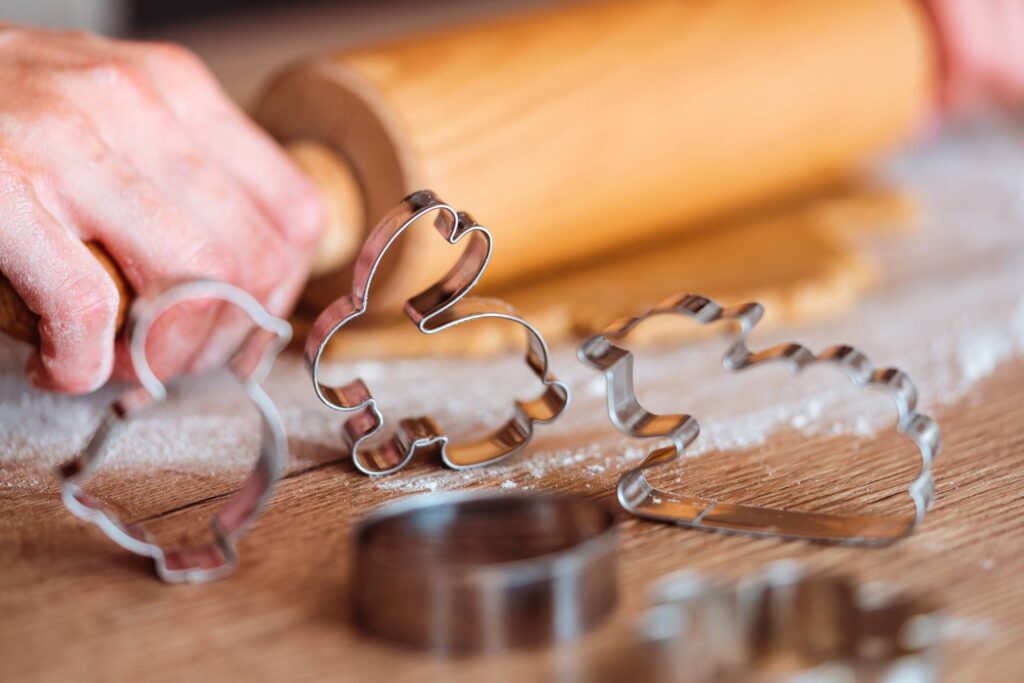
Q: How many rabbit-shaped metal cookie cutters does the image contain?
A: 1